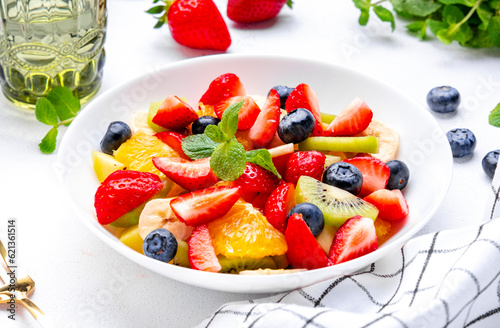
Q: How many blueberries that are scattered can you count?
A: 3